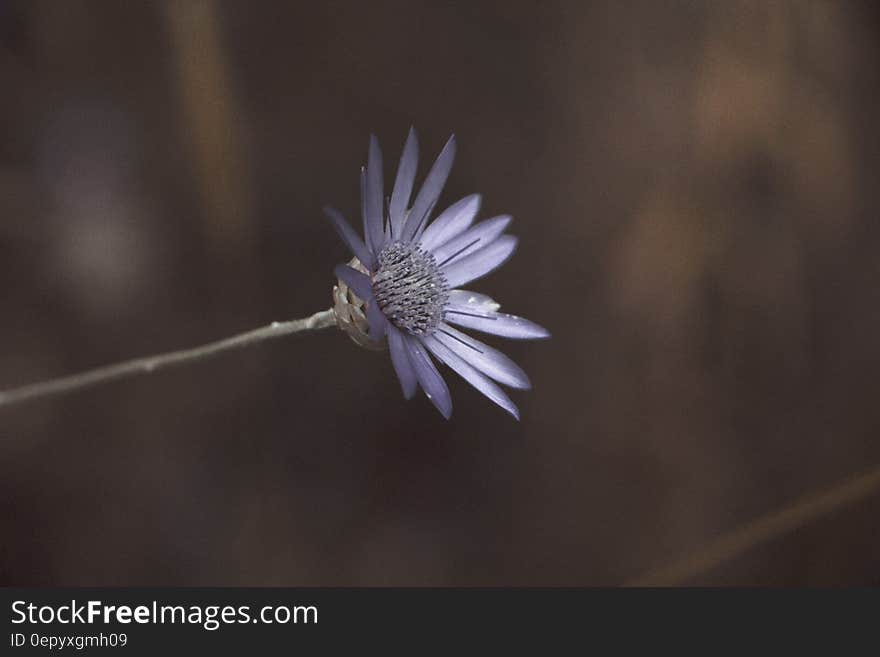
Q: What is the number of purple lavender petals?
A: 15